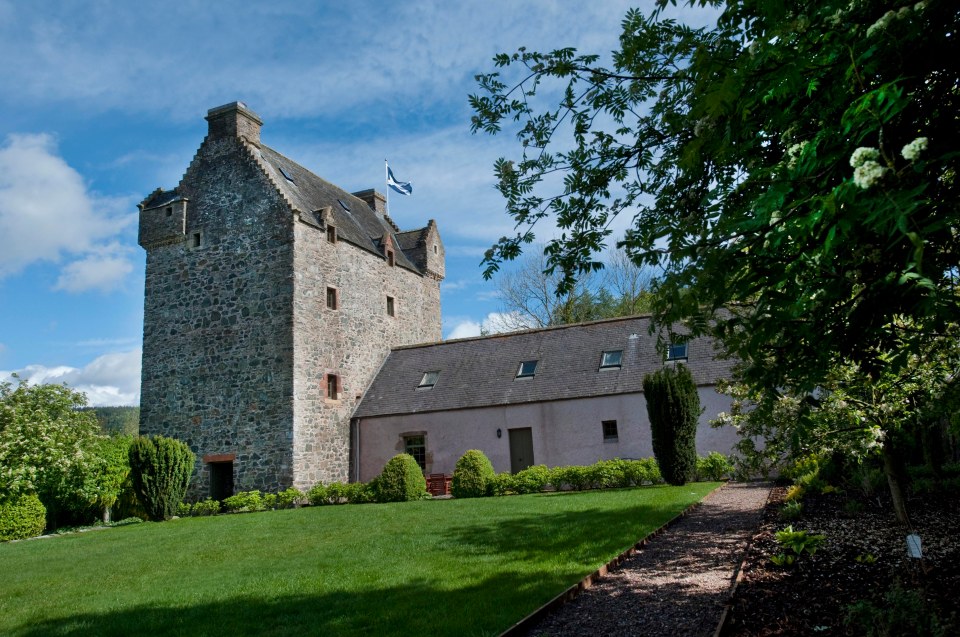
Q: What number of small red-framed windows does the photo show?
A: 5